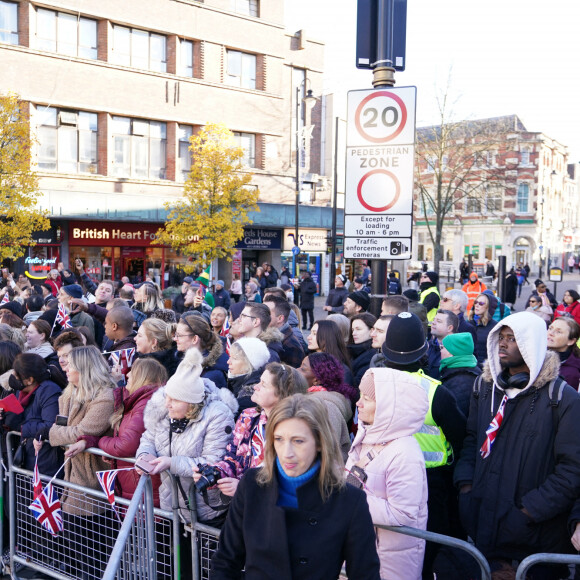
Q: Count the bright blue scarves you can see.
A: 1